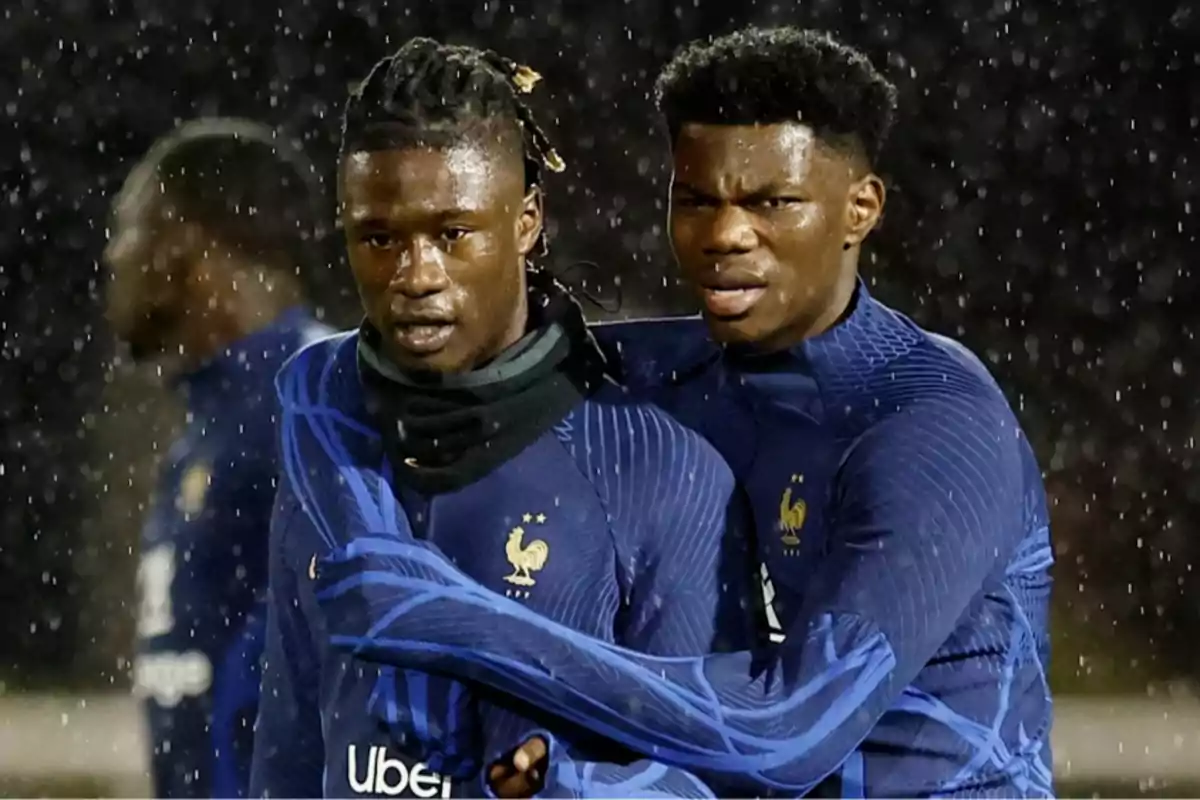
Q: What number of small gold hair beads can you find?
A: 2